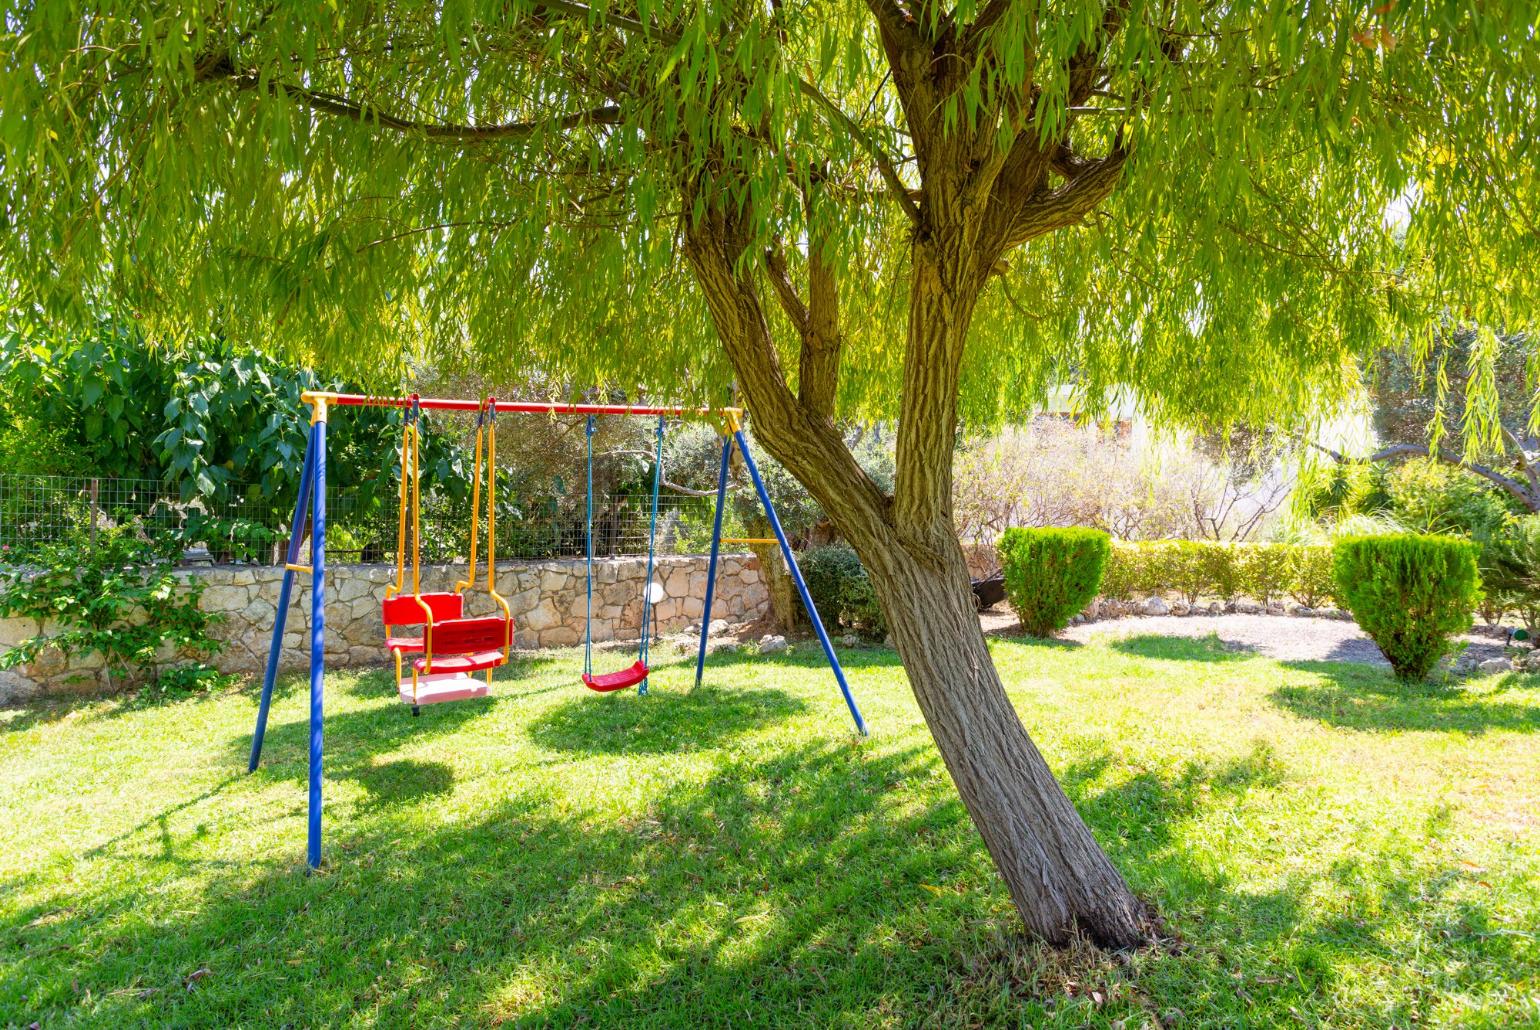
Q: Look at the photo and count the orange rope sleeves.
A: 4